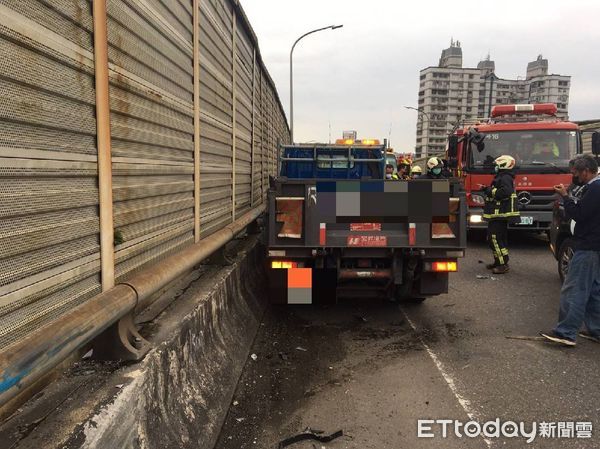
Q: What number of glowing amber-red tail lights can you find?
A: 2